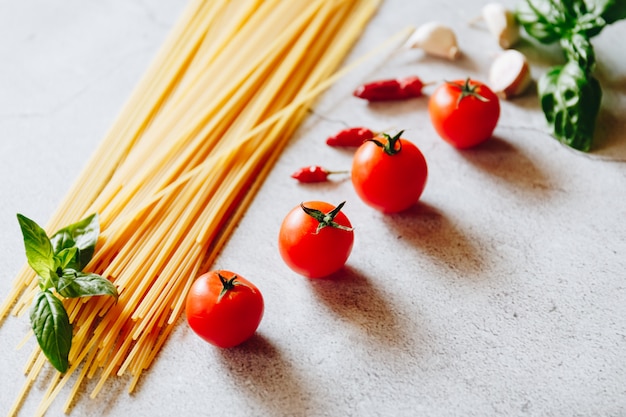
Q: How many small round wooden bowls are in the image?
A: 0